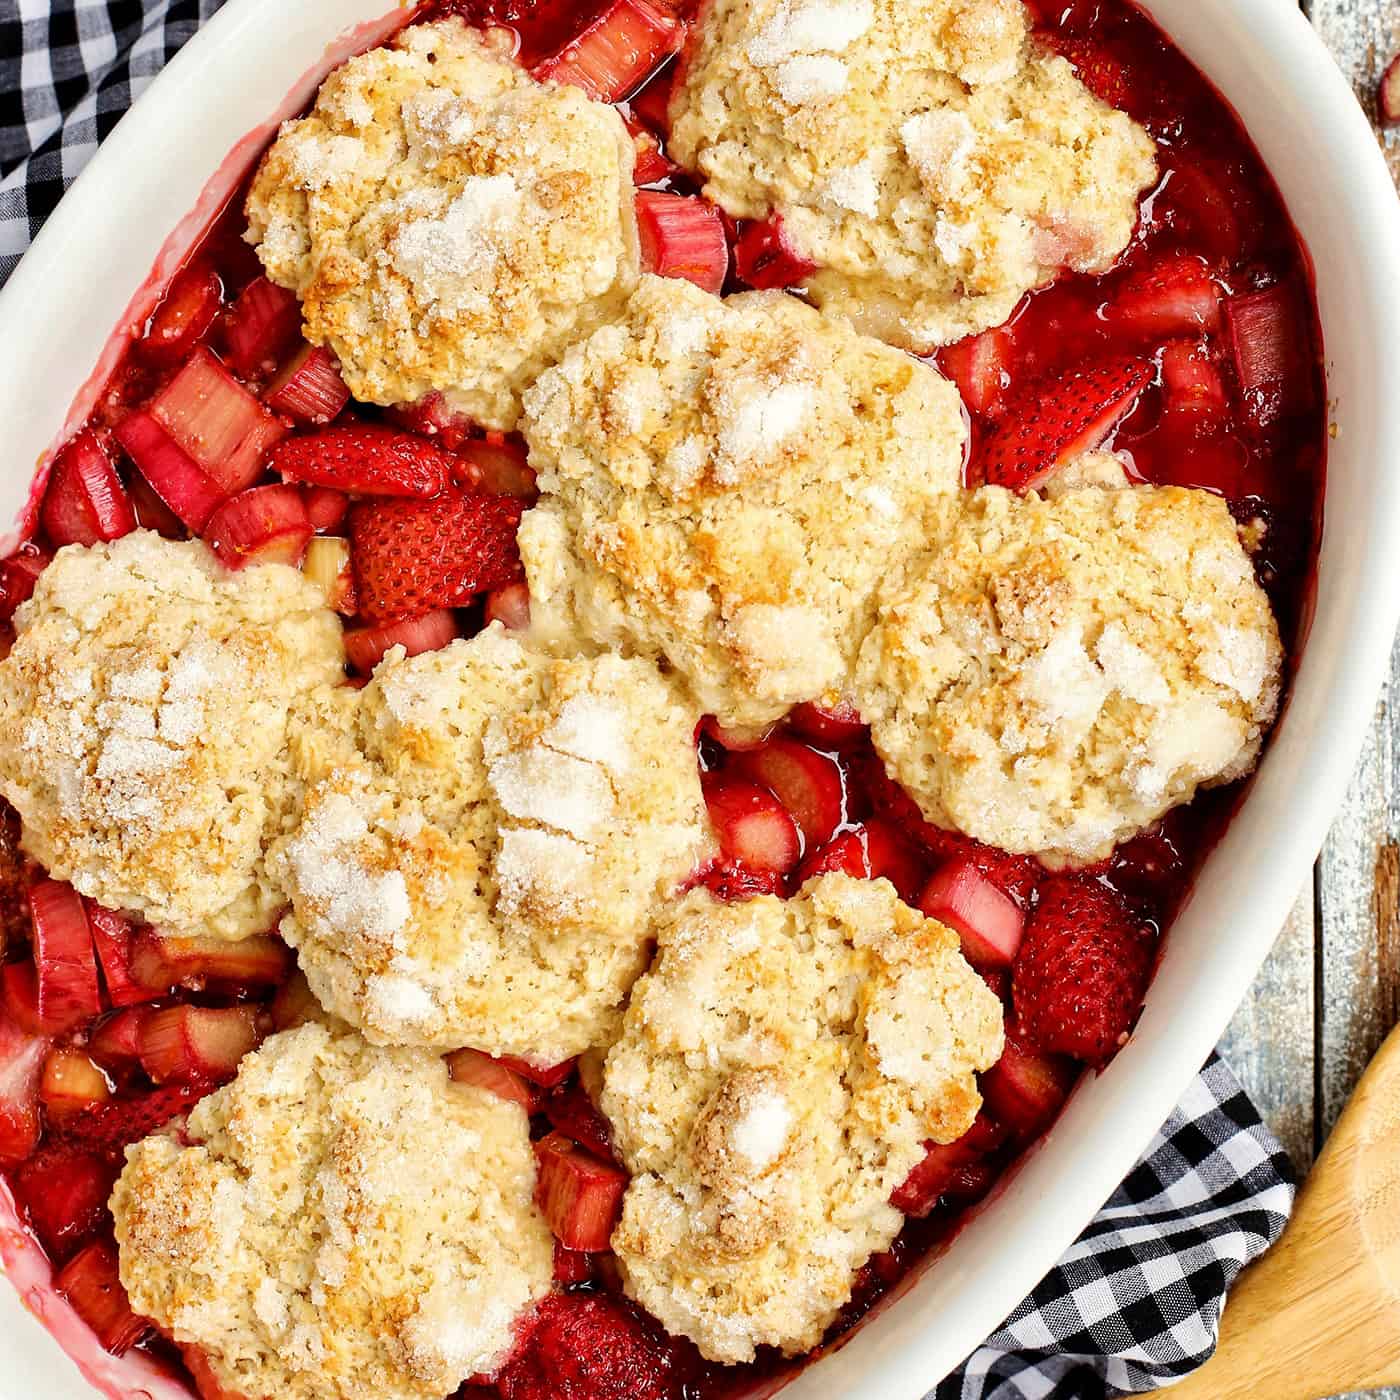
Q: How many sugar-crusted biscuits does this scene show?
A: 8